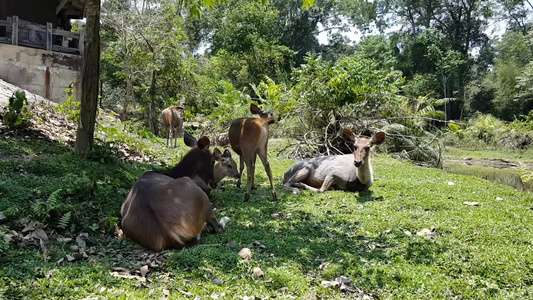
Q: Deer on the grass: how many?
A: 5